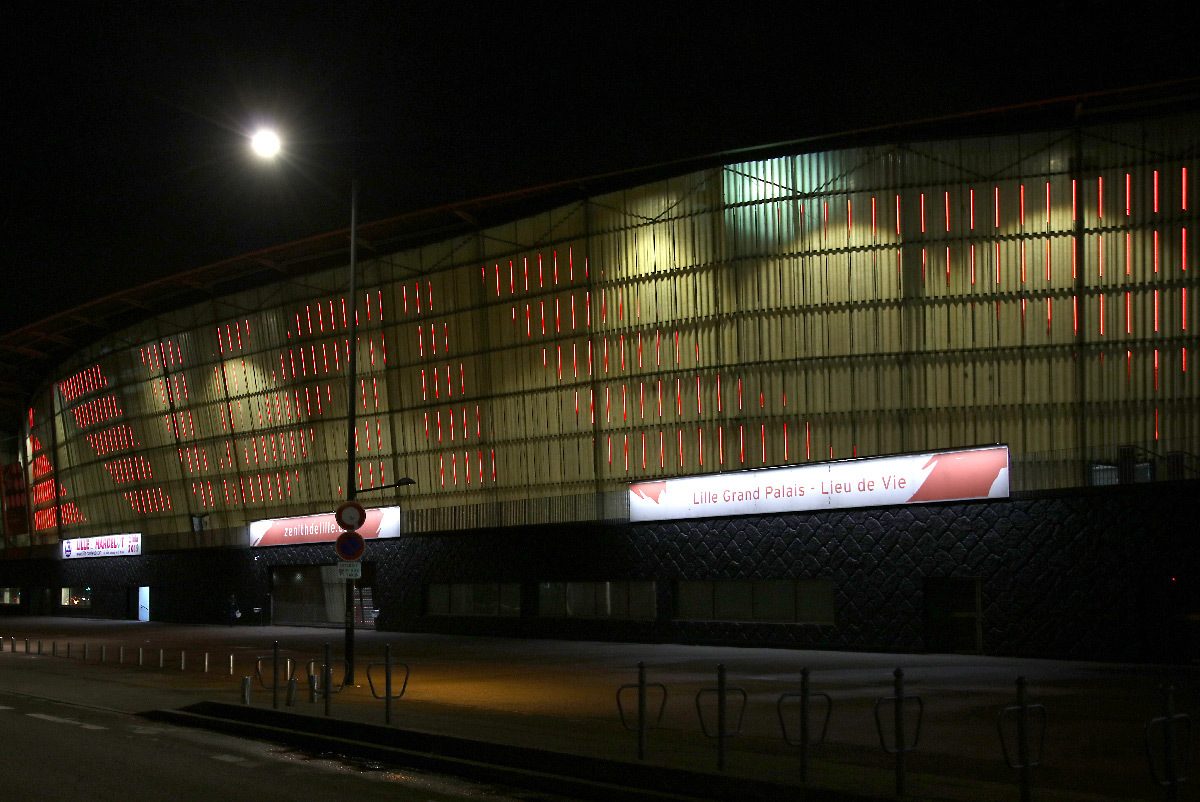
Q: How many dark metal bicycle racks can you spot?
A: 9